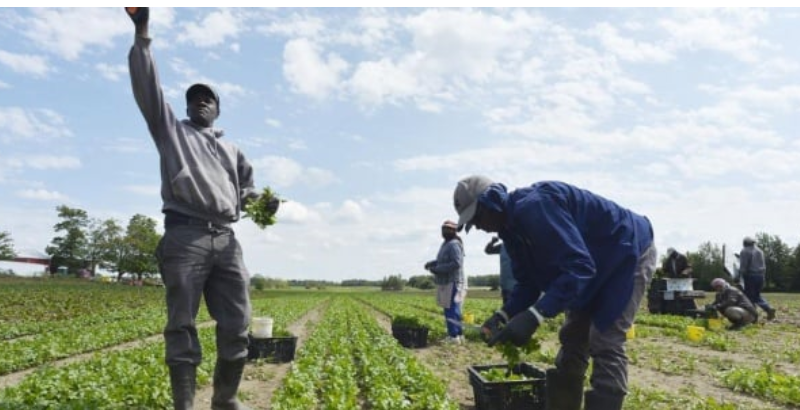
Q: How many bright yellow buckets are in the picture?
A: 4